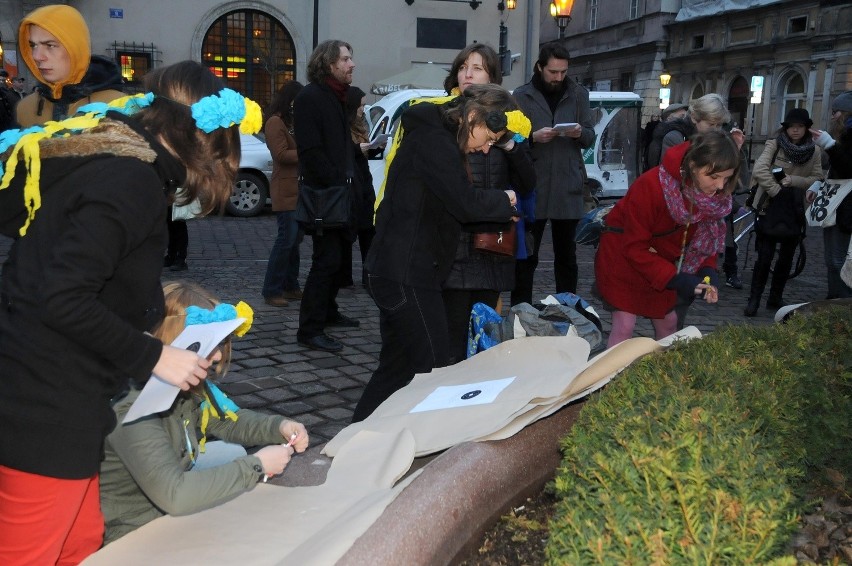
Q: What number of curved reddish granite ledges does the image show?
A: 1